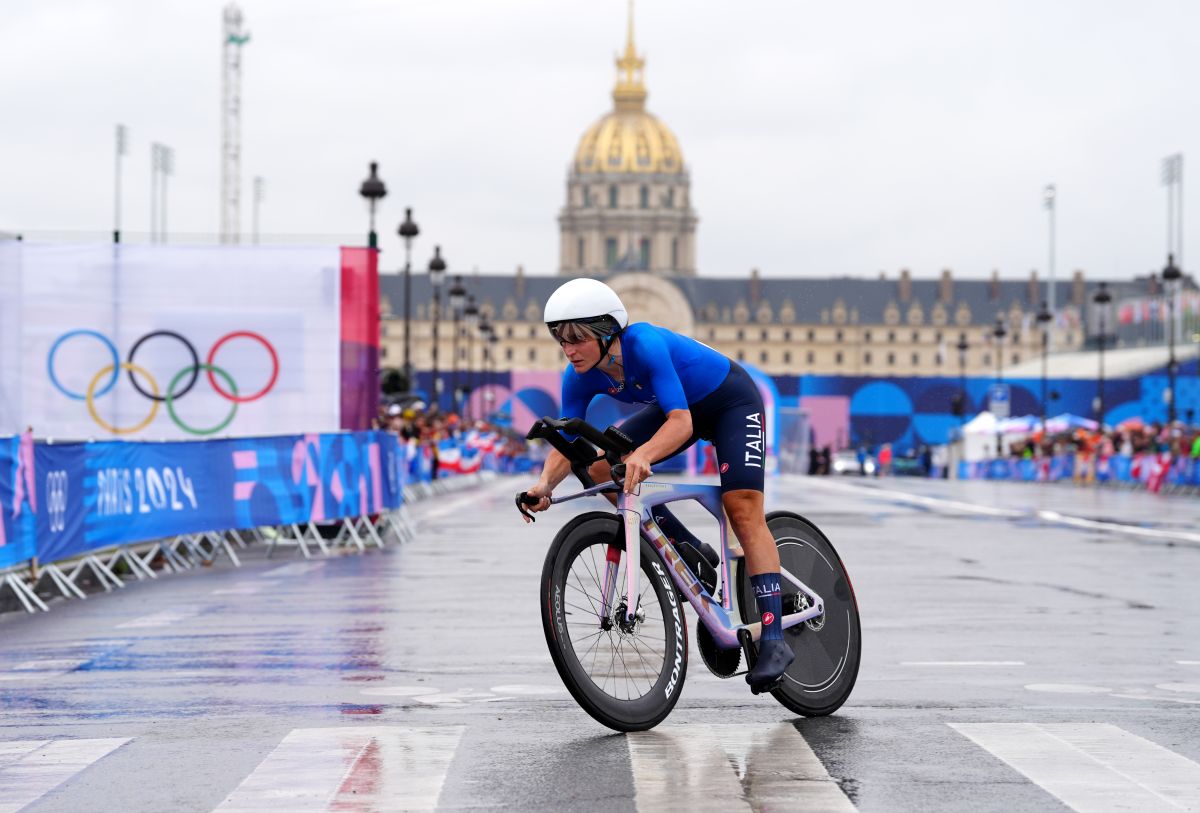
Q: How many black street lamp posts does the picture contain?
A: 12